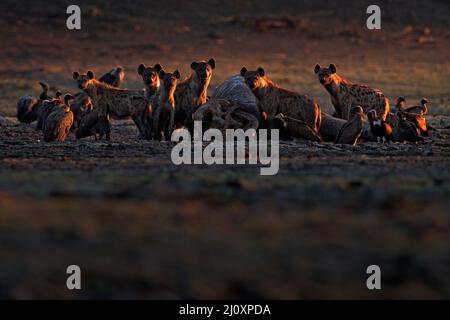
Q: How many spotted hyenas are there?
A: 6